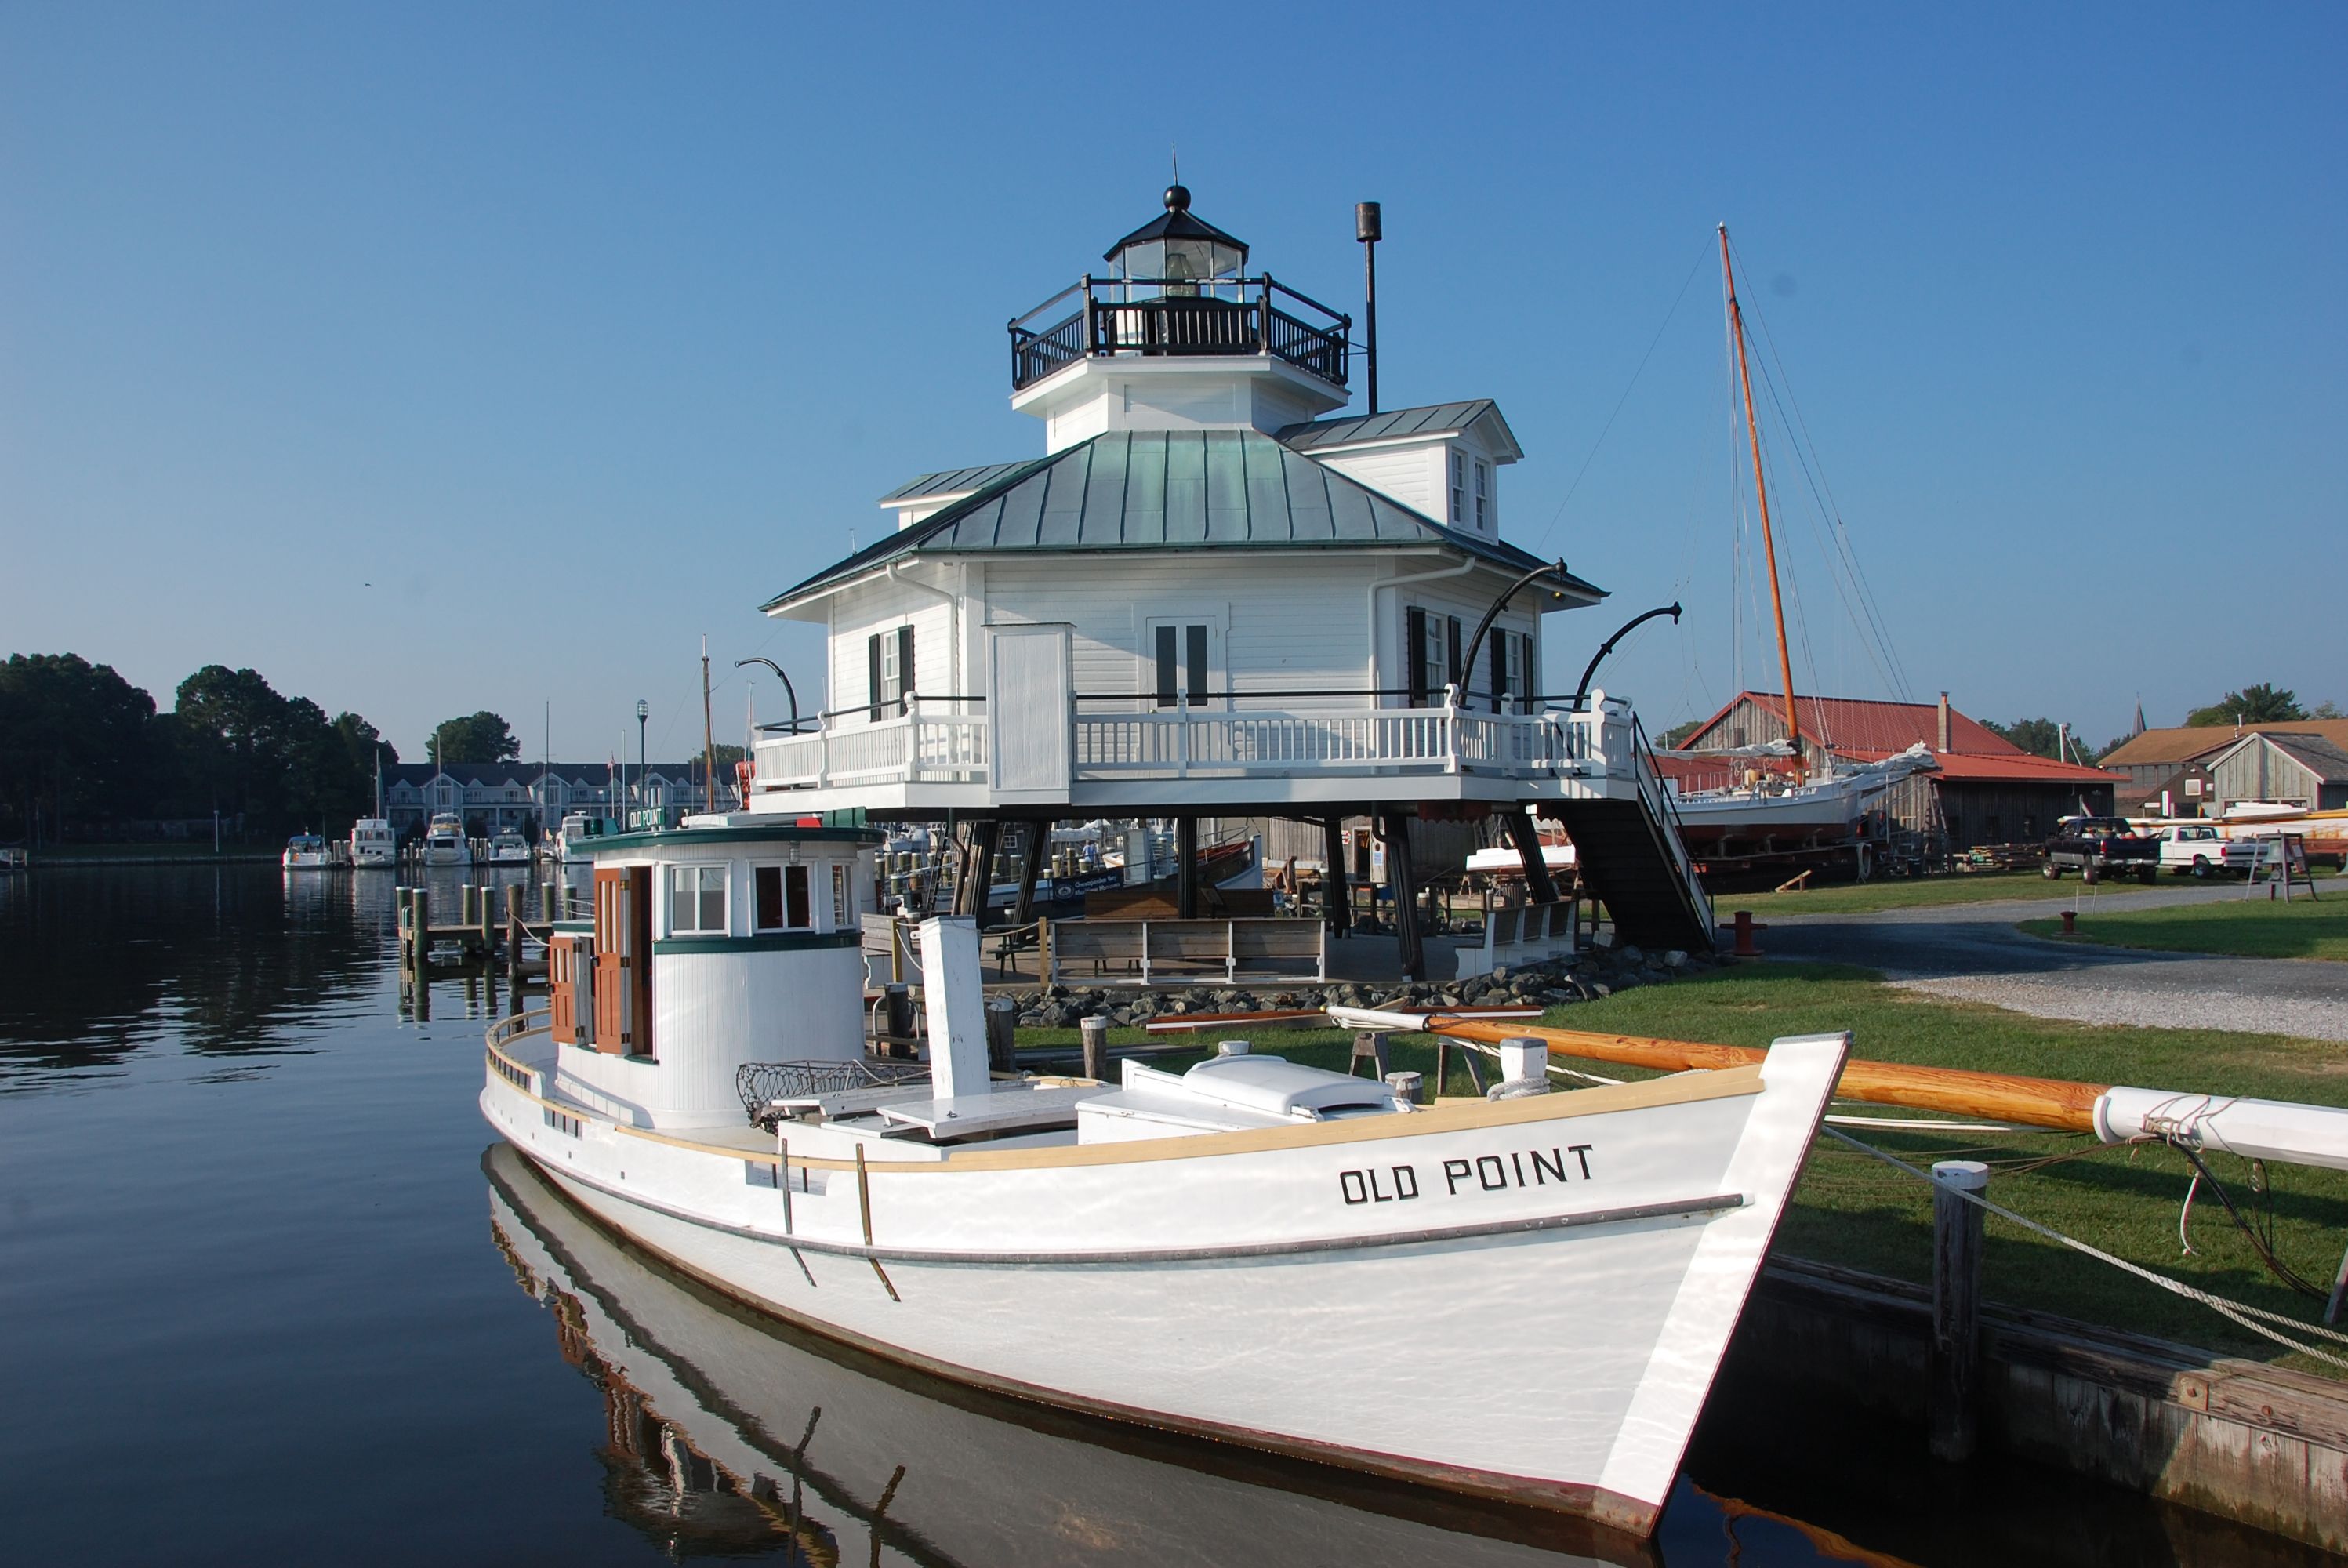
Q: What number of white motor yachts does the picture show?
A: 5